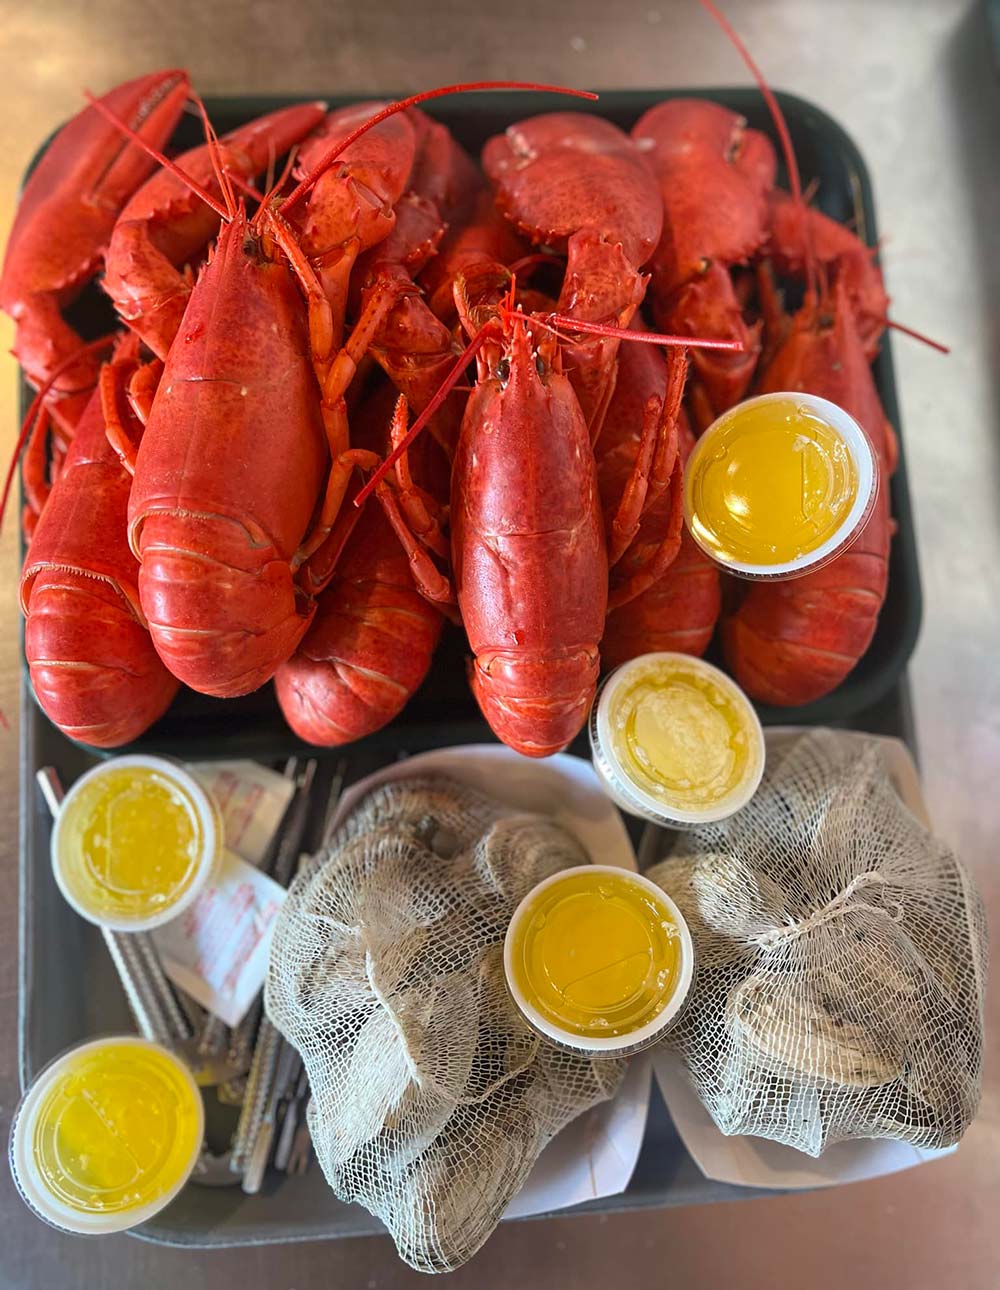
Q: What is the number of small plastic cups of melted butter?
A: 5